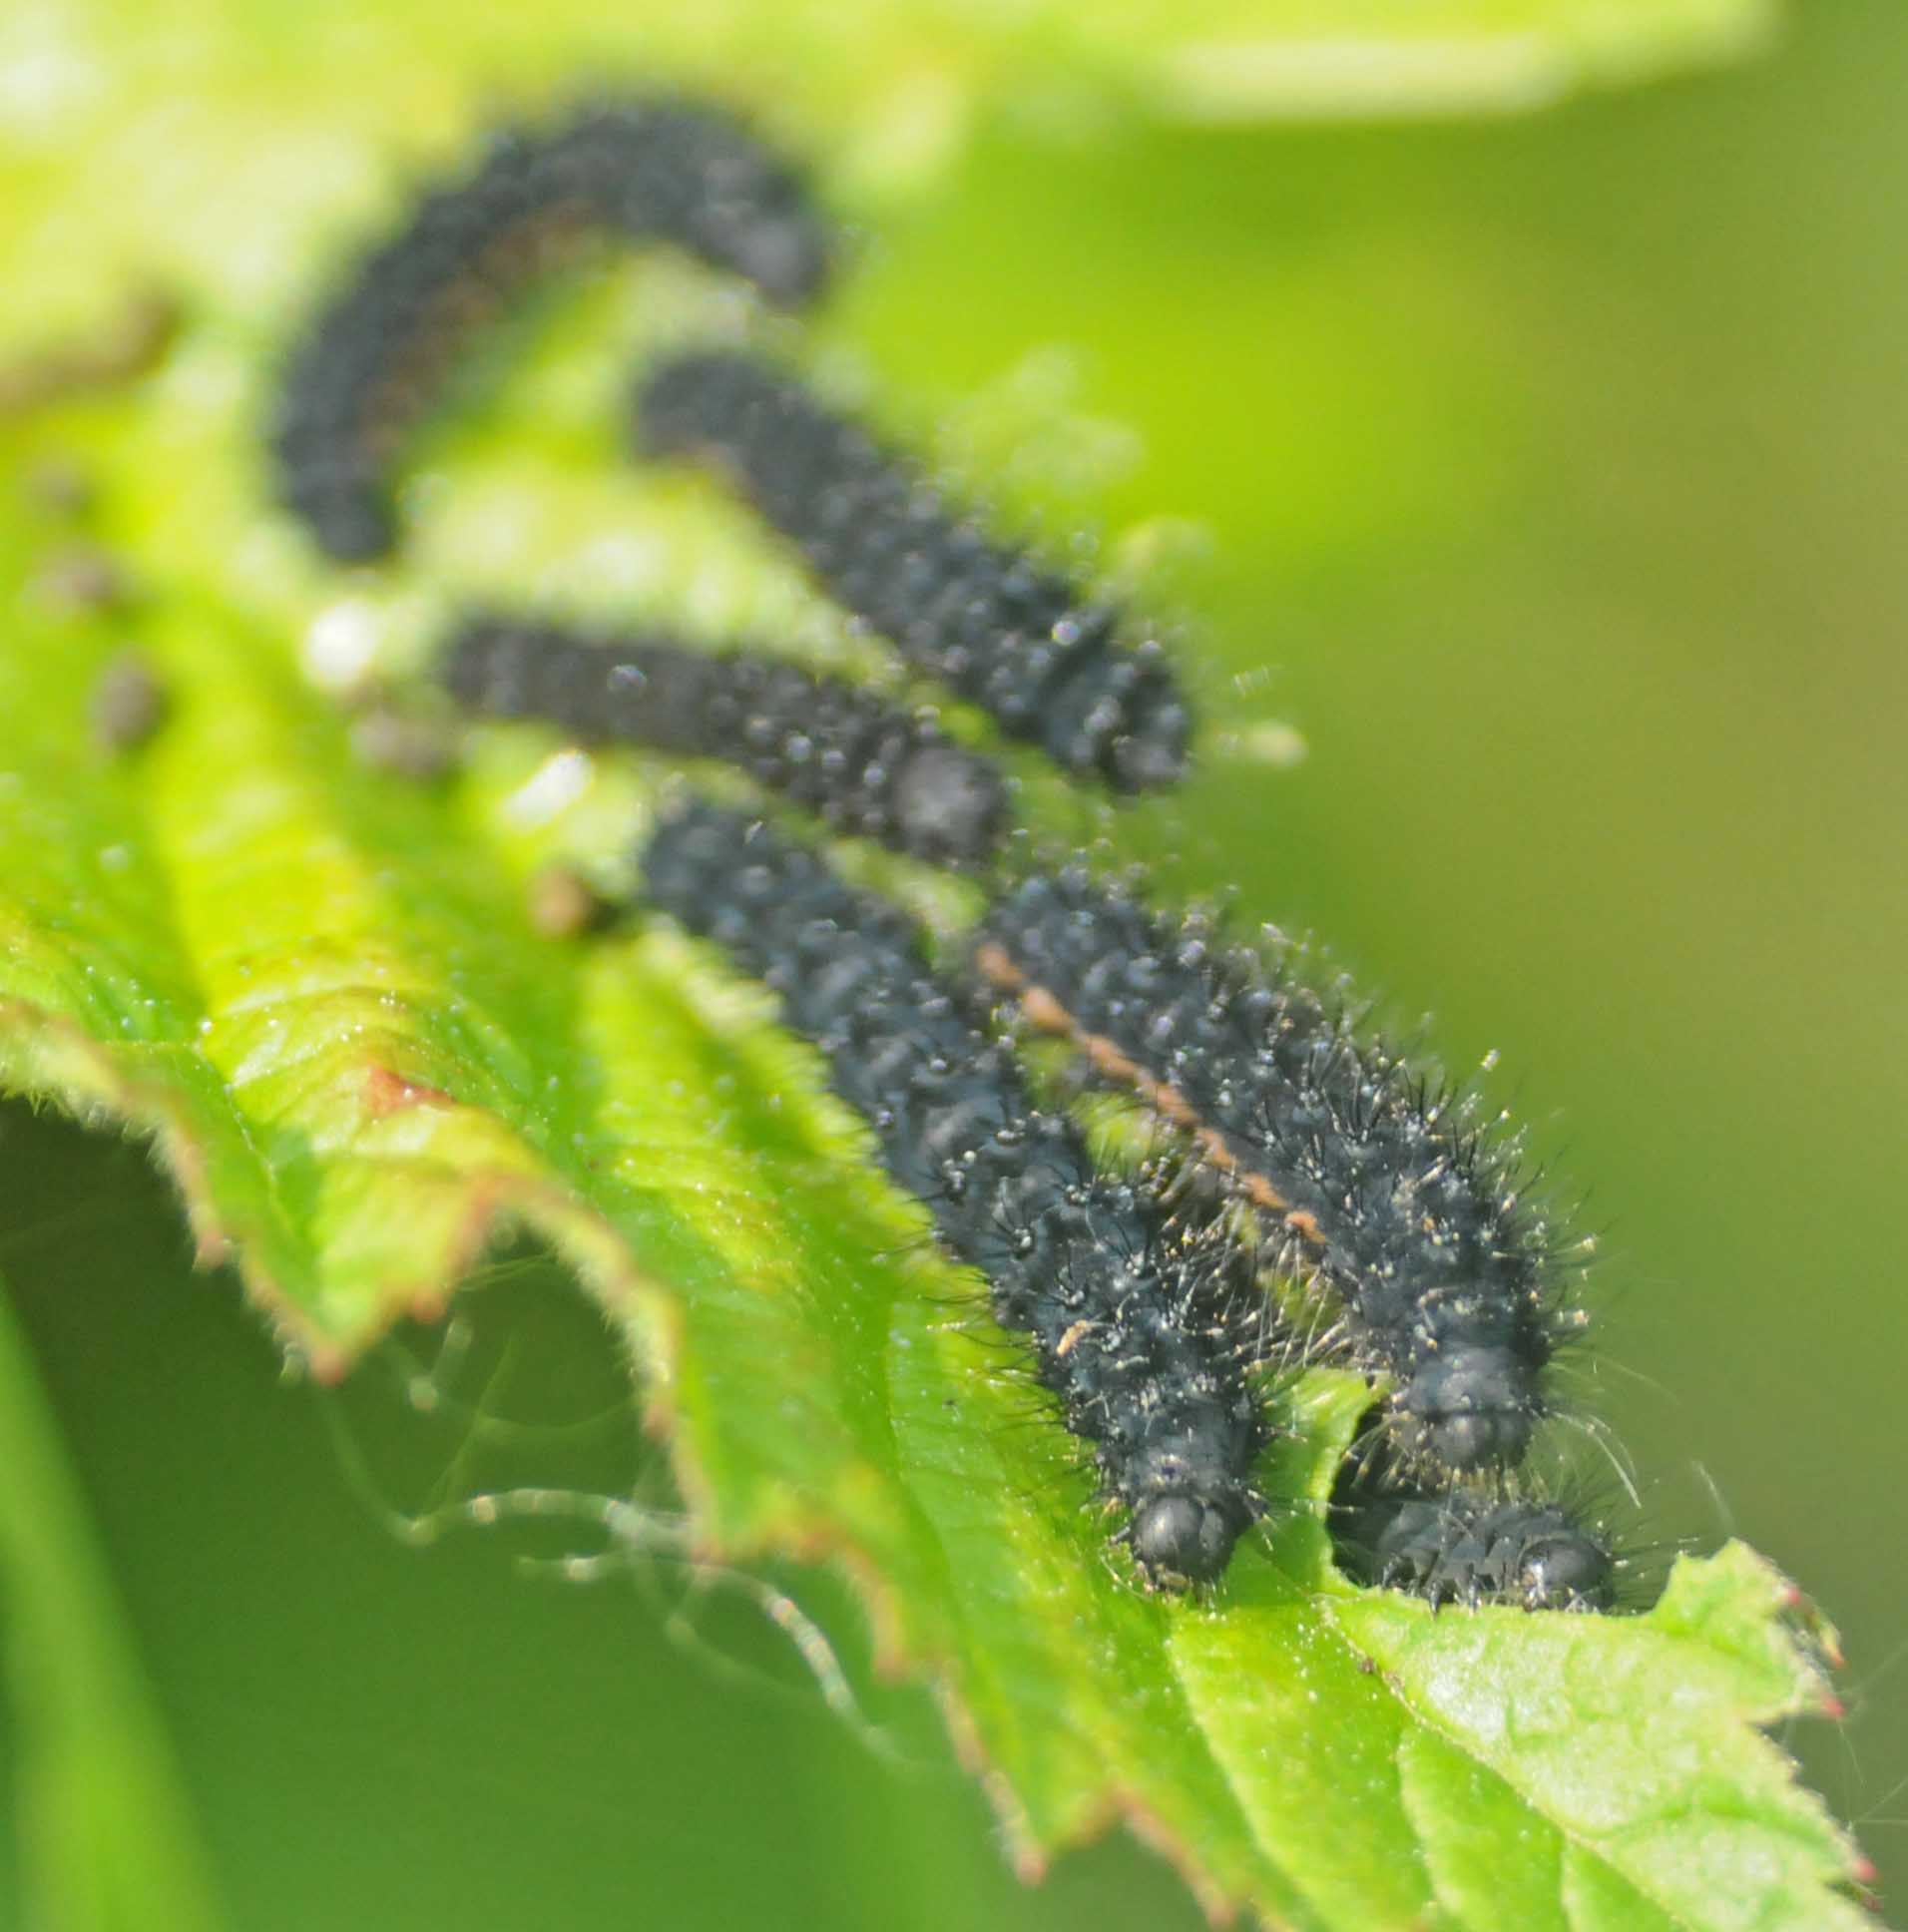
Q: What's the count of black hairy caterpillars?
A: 6